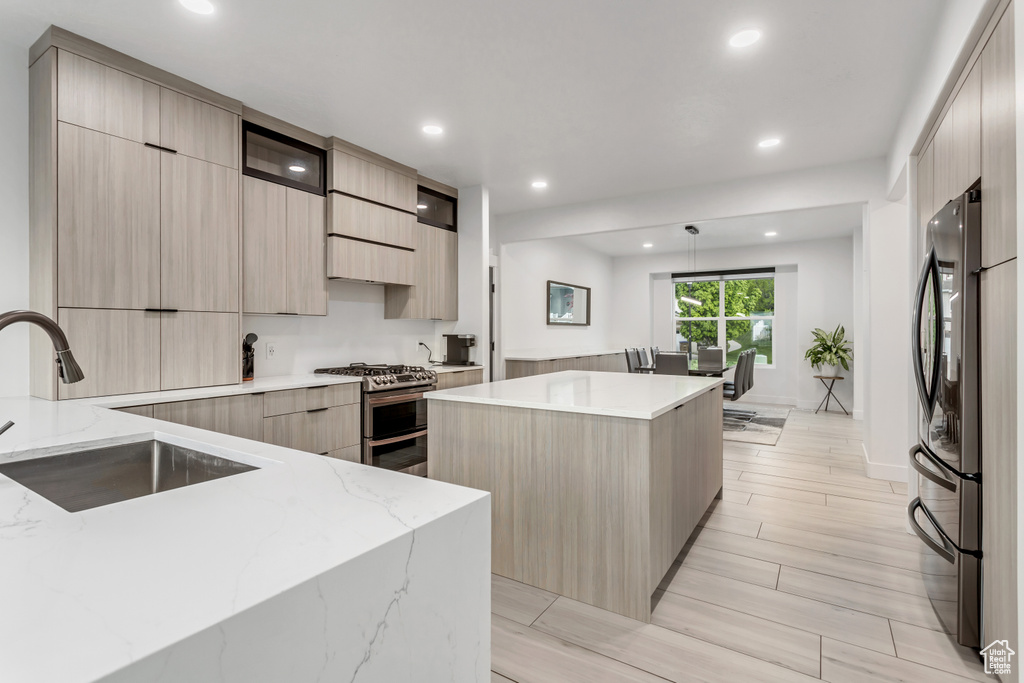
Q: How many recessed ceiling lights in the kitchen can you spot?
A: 5